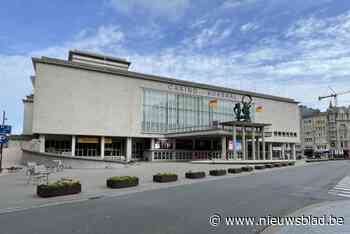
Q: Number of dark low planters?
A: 12